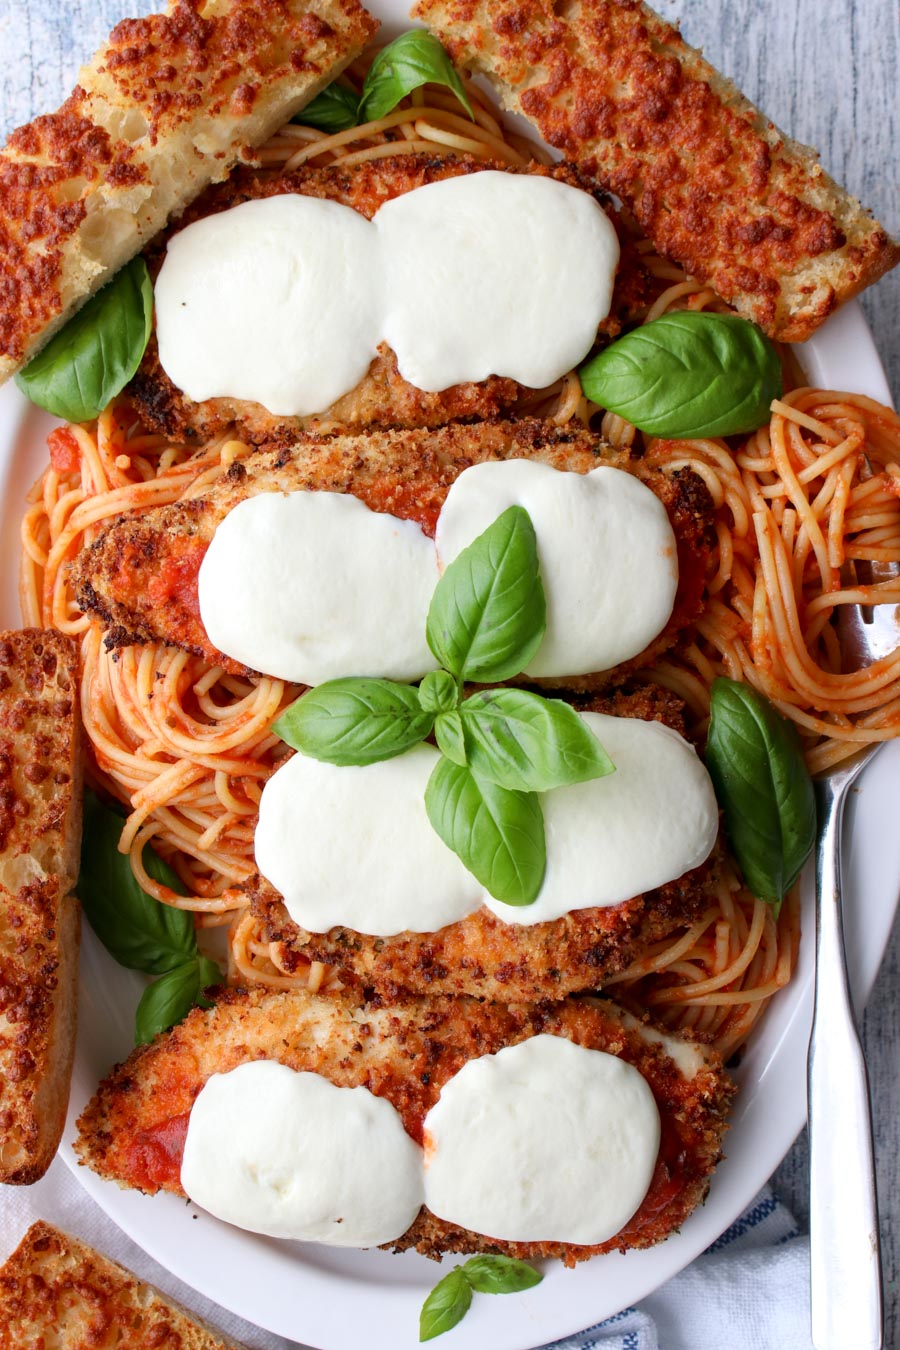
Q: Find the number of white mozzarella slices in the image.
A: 8